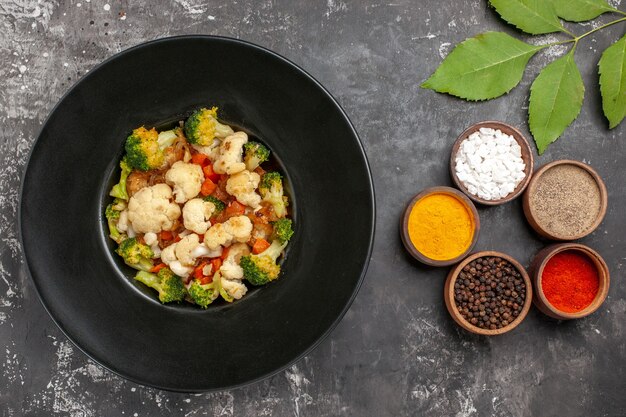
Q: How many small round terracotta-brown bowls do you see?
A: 5